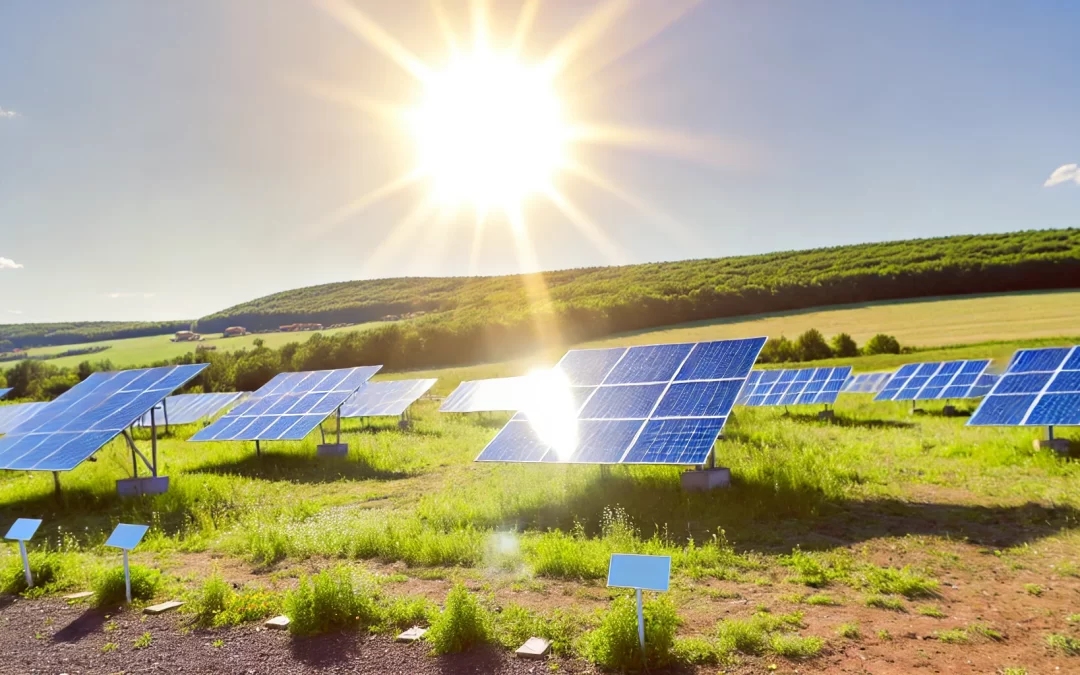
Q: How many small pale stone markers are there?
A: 5